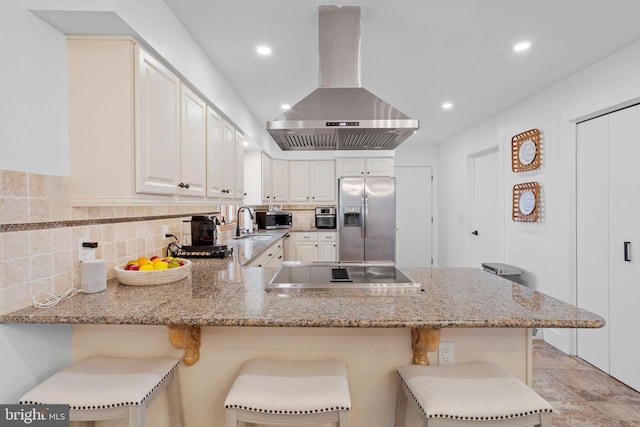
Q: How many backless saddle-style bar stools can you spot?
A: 3